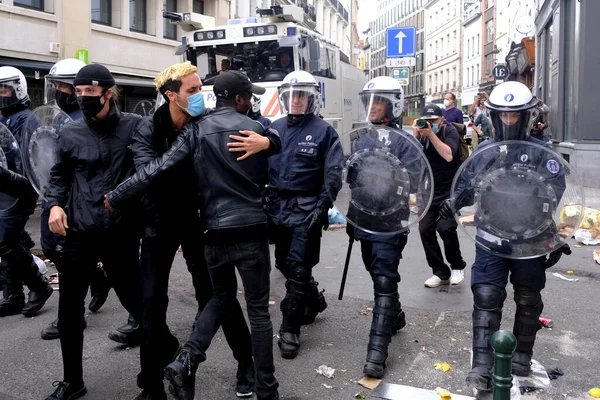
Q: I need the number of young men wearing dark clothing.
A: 3